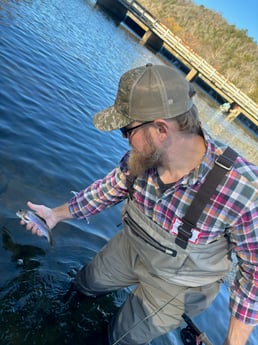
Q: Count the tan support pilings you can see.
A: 3